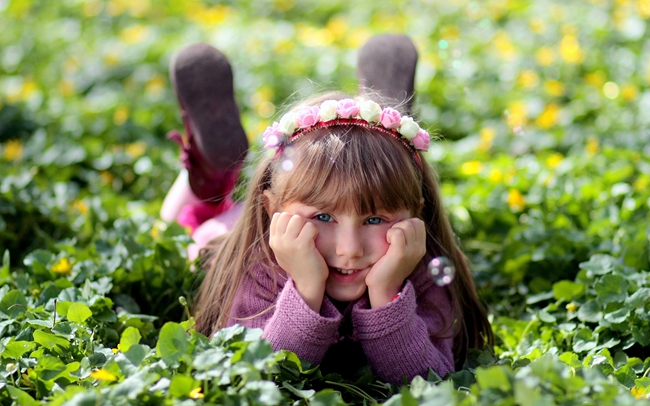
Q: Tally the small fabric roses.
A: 9